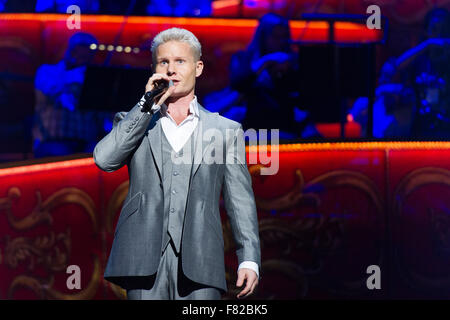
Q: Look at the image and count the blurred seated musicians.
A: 3